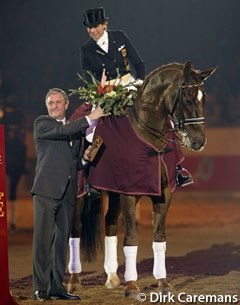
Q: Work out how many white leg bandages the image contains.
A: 4